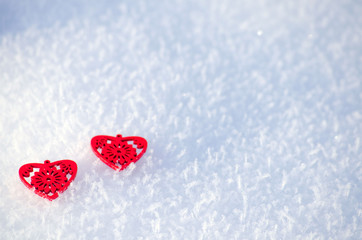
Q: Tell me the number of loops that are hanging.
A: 2